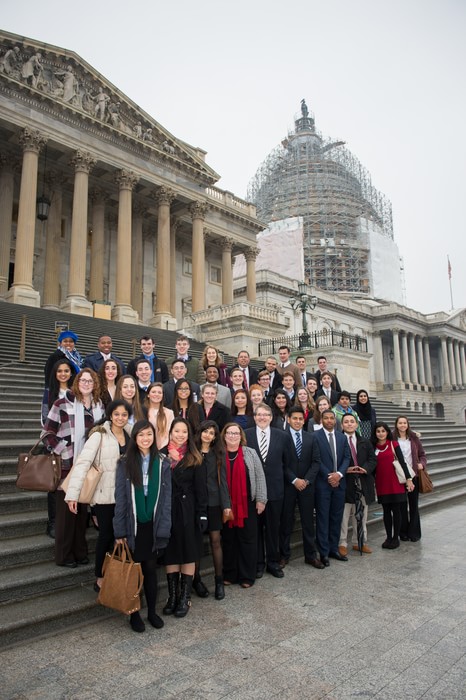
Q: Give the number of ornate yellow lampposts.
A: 0